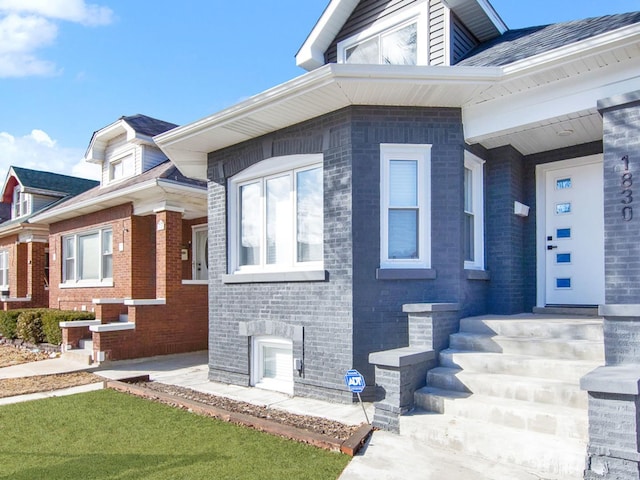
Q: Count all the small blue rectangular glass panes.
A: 5